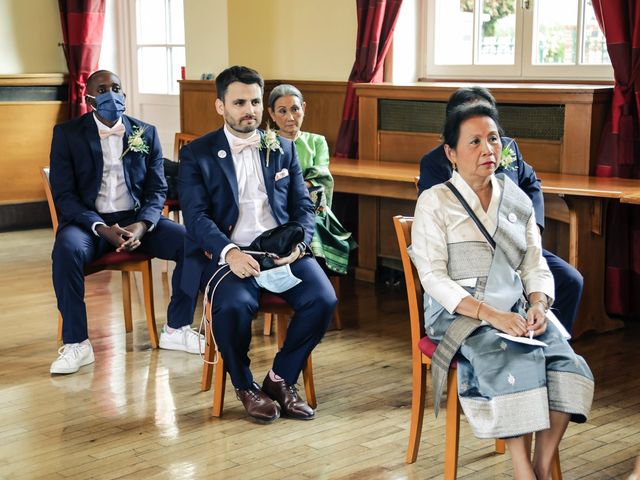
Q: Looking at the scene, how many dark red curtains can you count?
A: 3